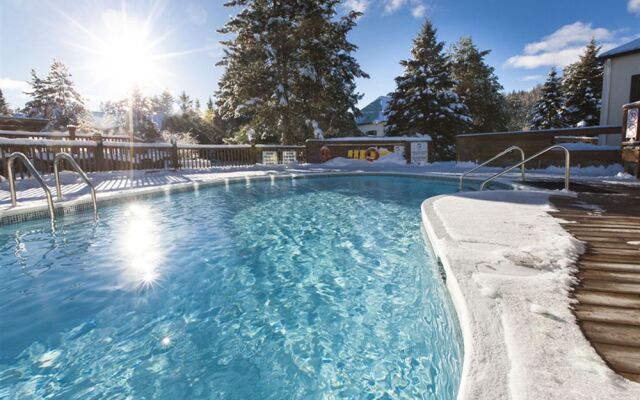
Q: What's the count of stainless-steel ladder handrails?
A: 4